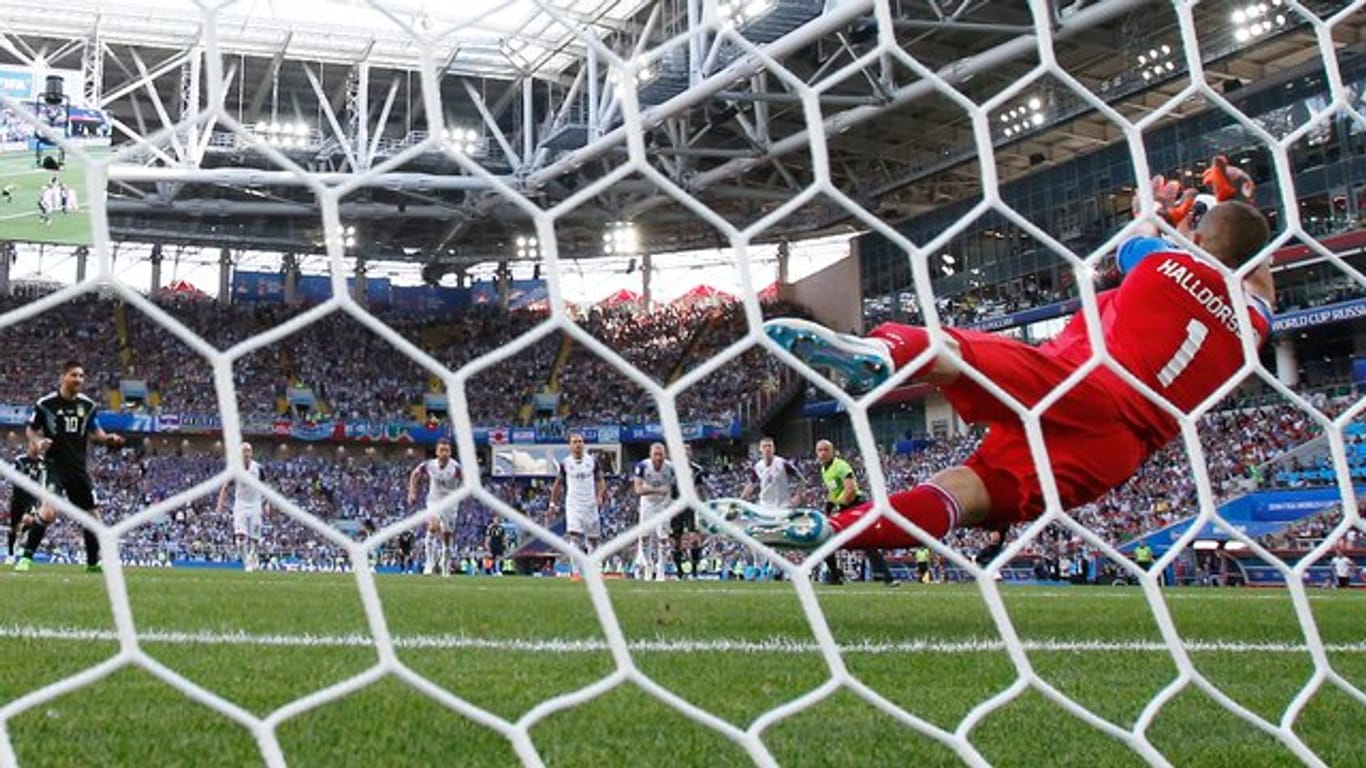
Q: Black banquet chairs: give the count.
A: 0